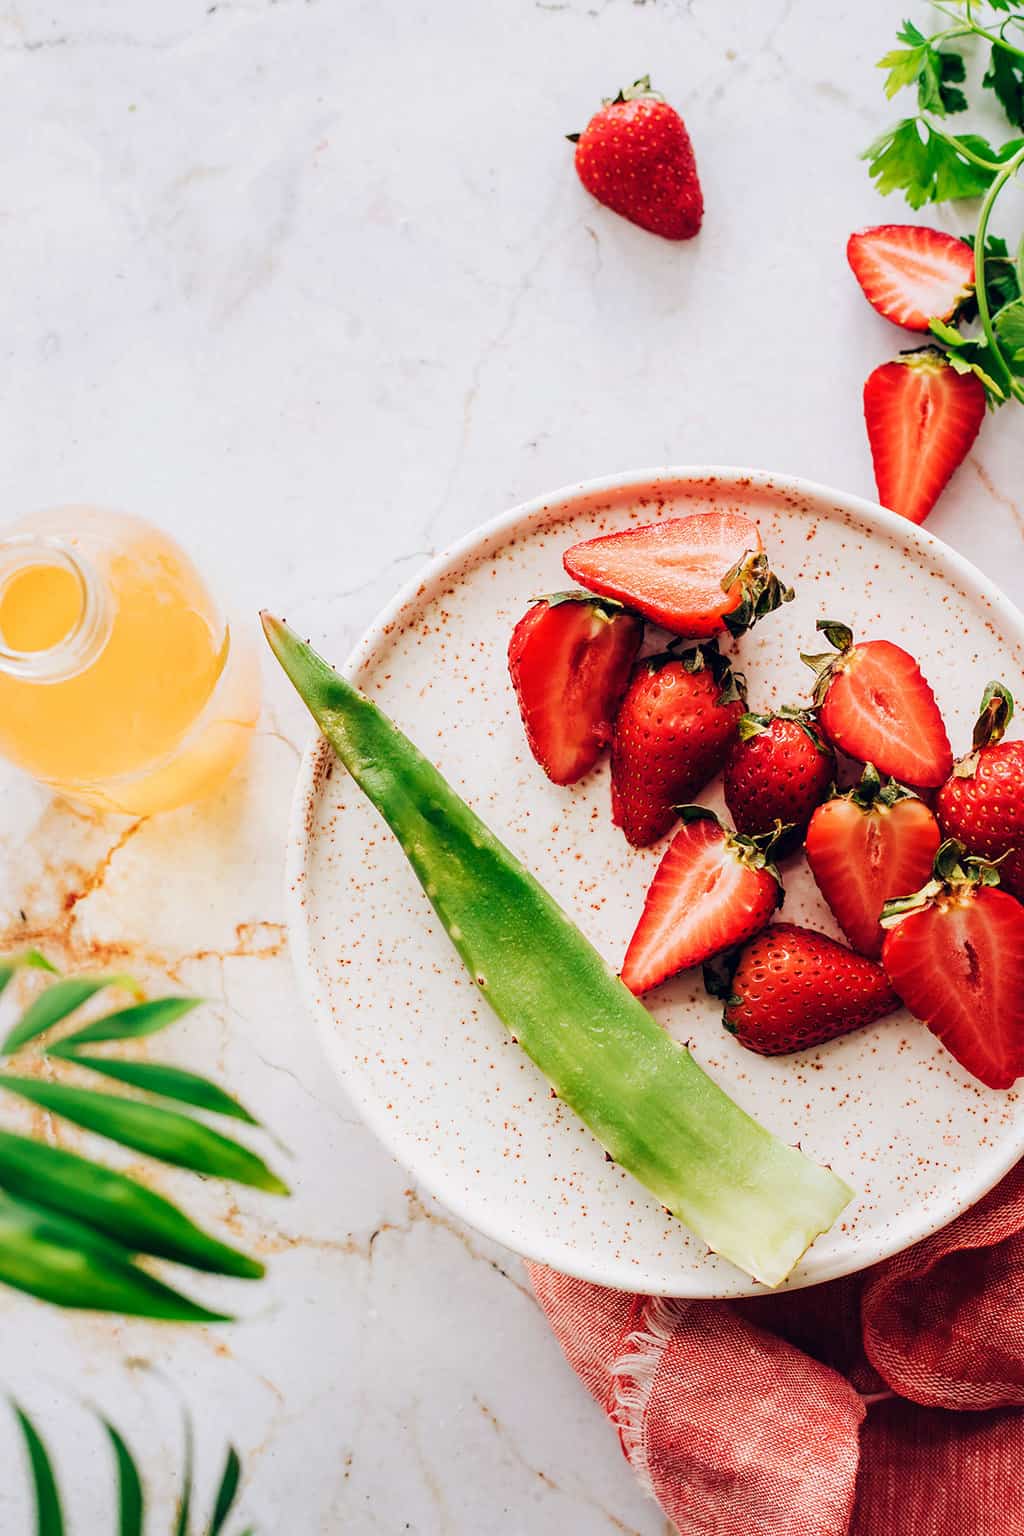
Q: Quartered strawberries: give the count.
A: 0